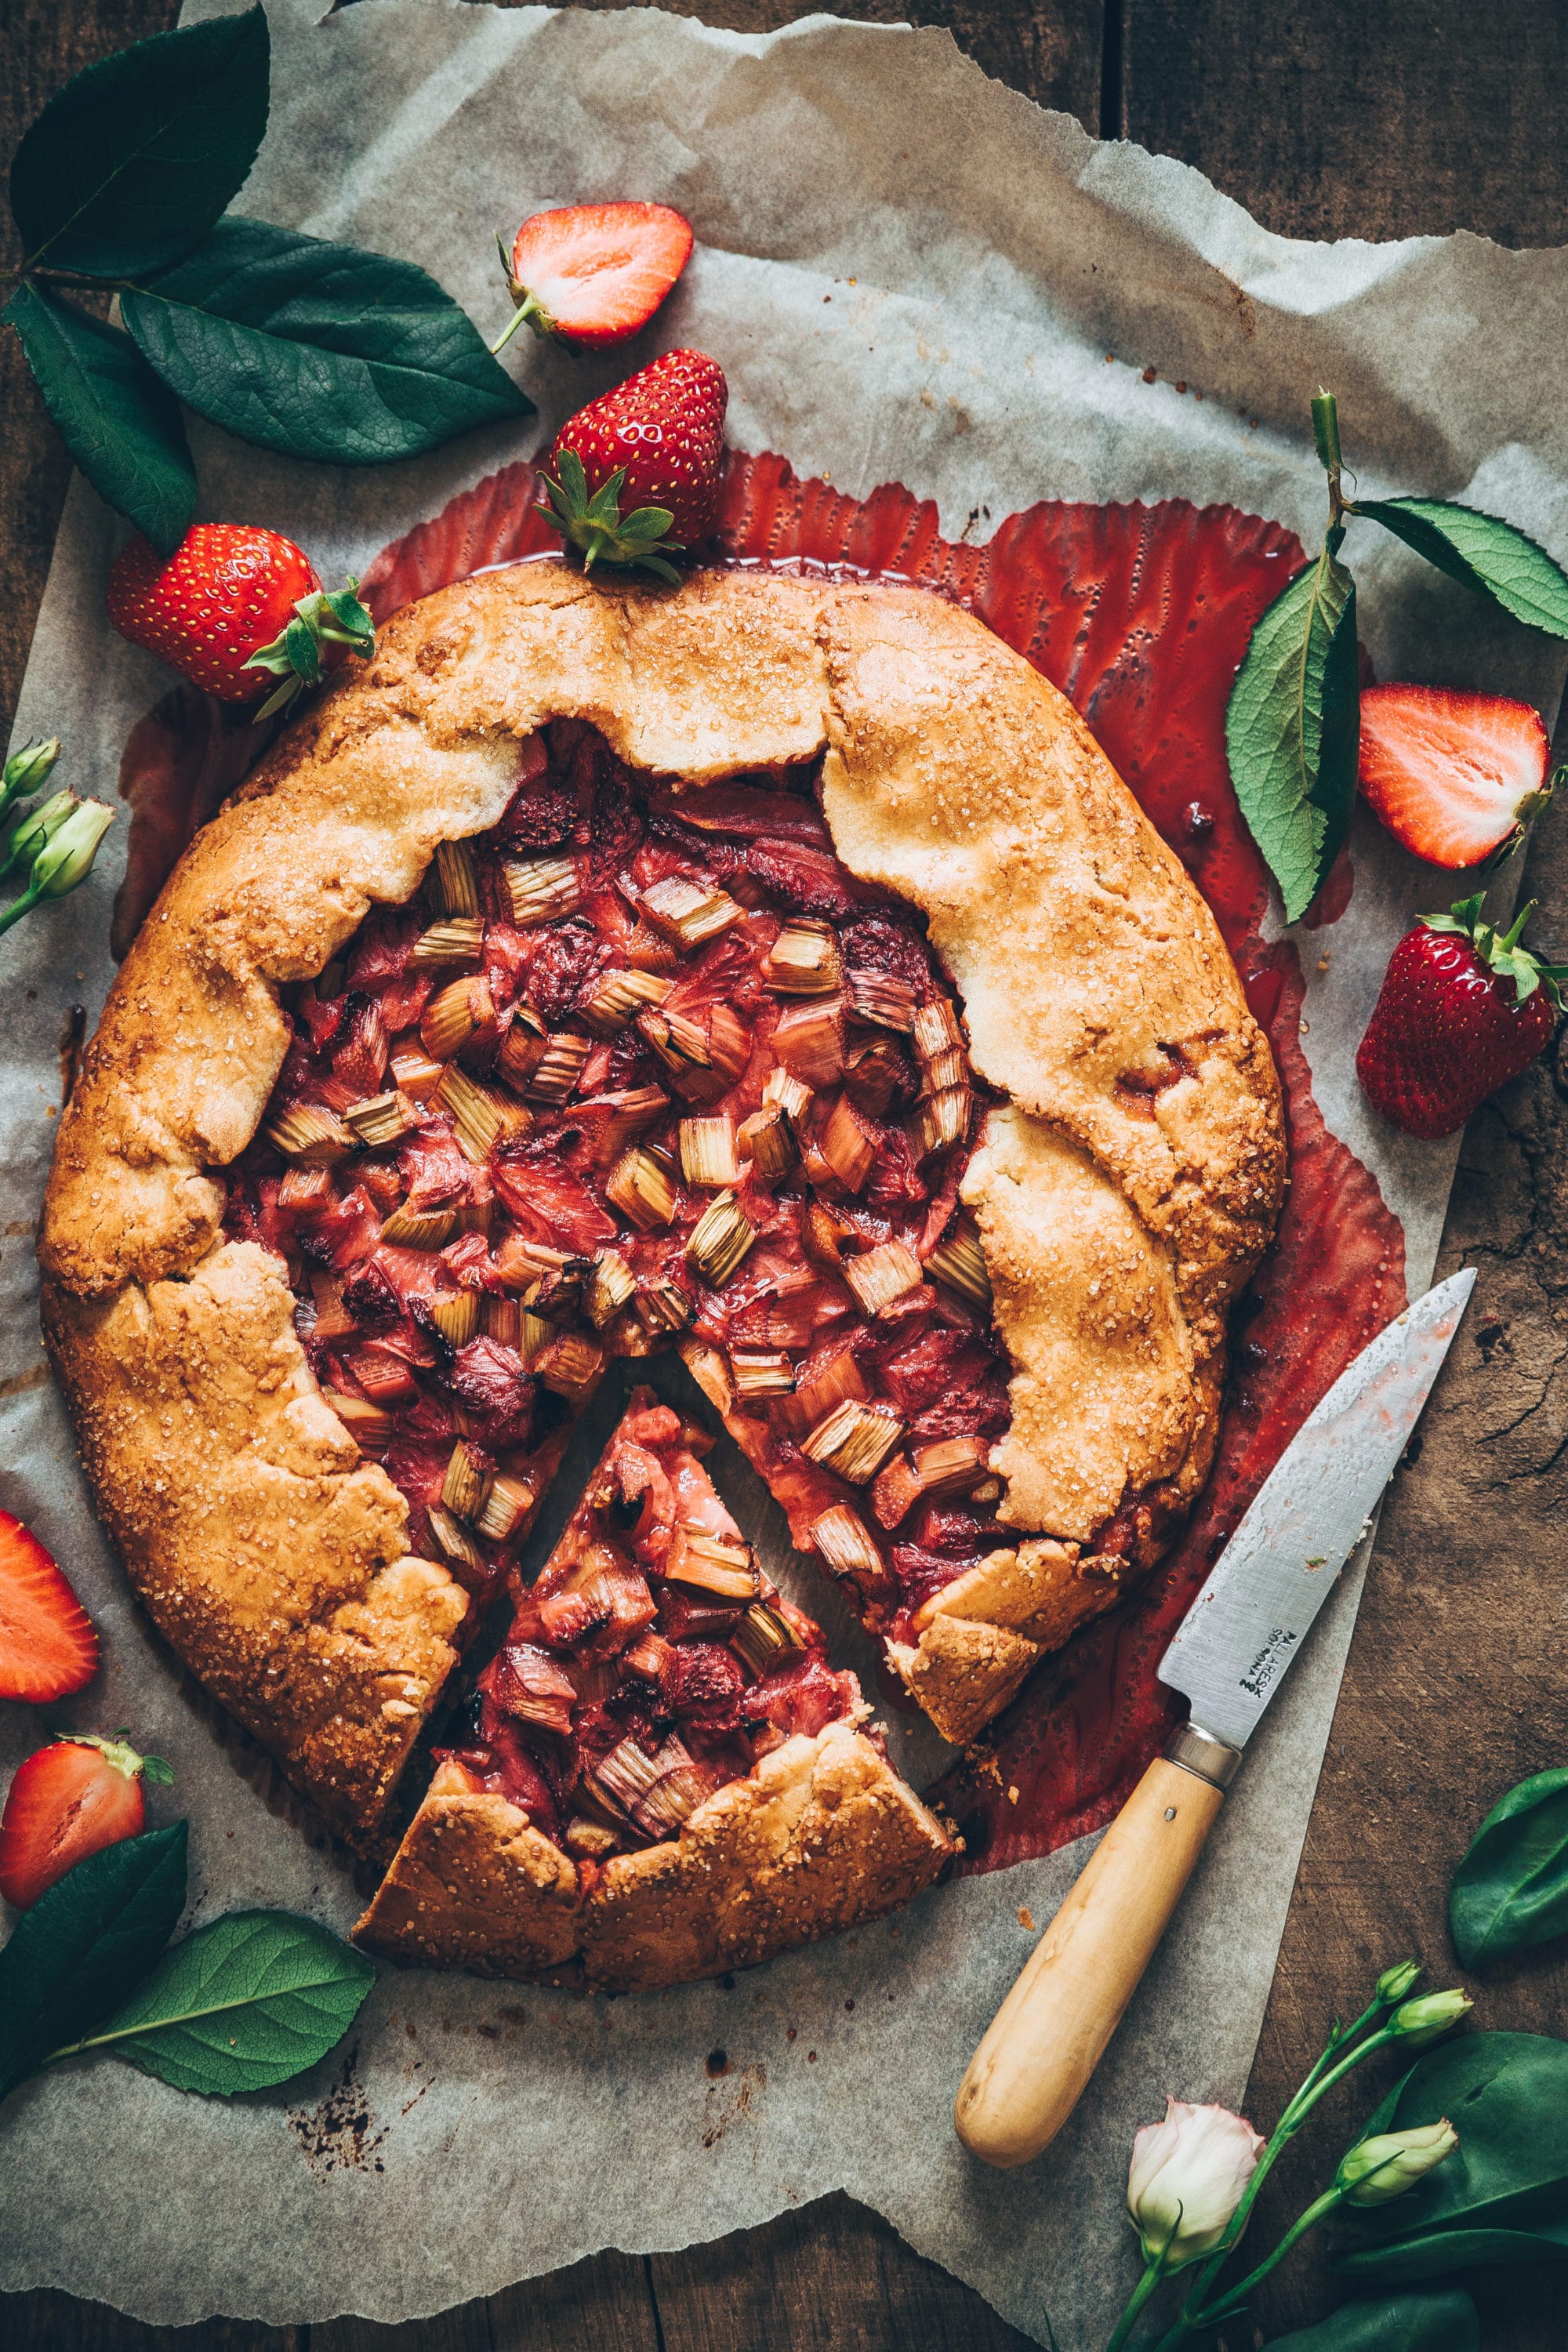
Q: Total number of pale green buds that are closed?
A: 6